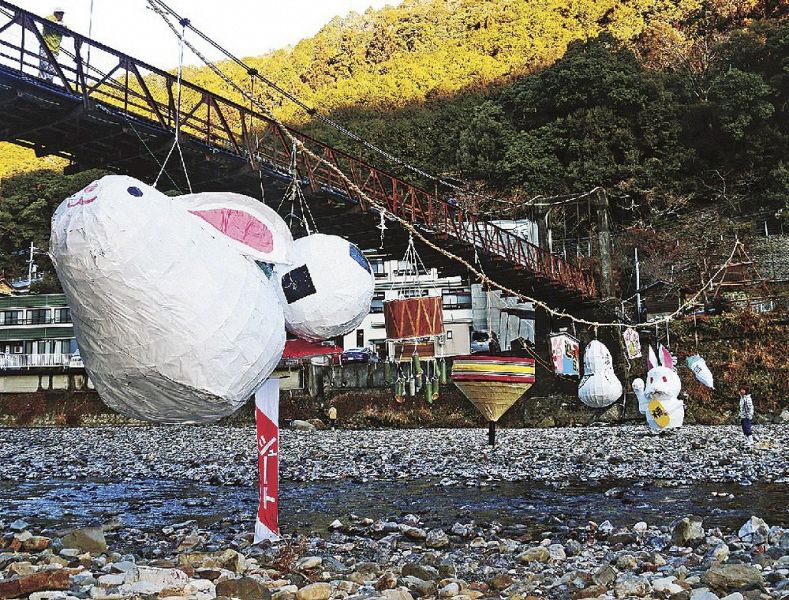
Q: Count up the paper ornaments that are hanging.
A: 9